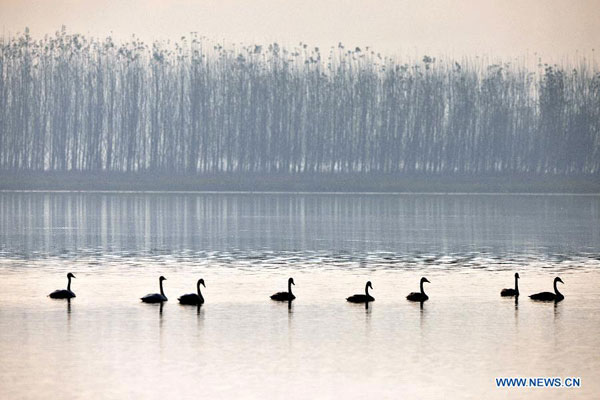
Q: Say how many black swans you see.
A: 8